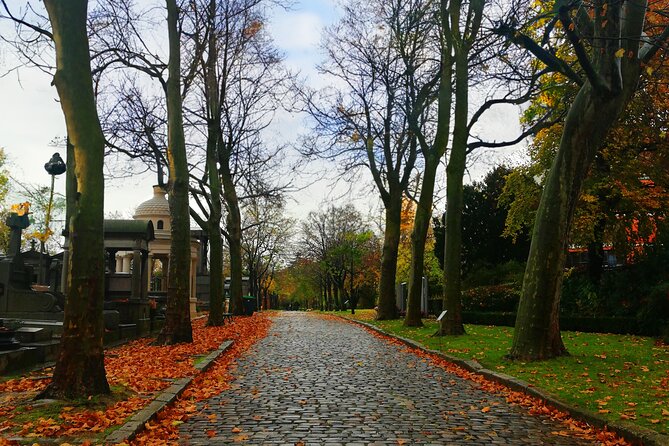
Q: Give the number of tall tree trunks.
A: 8